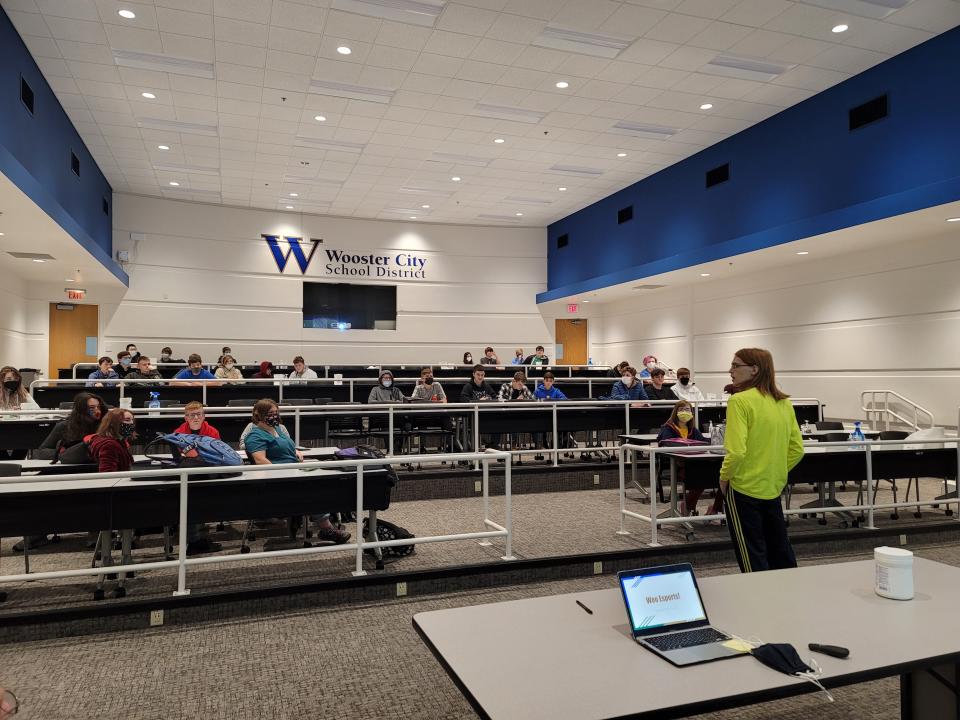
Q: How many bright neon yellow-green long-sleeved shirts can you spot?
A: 1